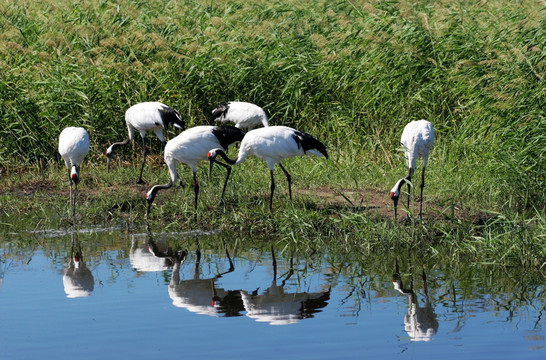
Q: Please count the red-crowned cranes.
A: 6